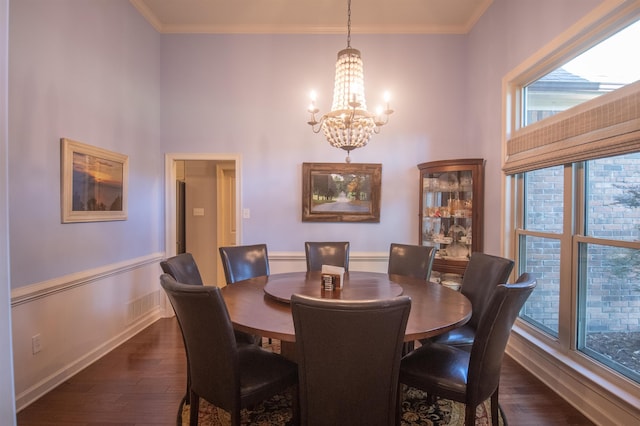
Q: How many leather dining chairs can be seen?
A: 8